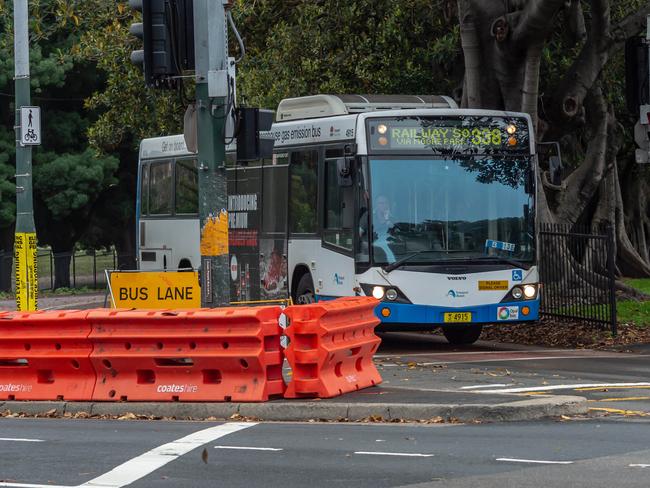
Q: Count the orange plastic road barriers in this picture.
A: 3